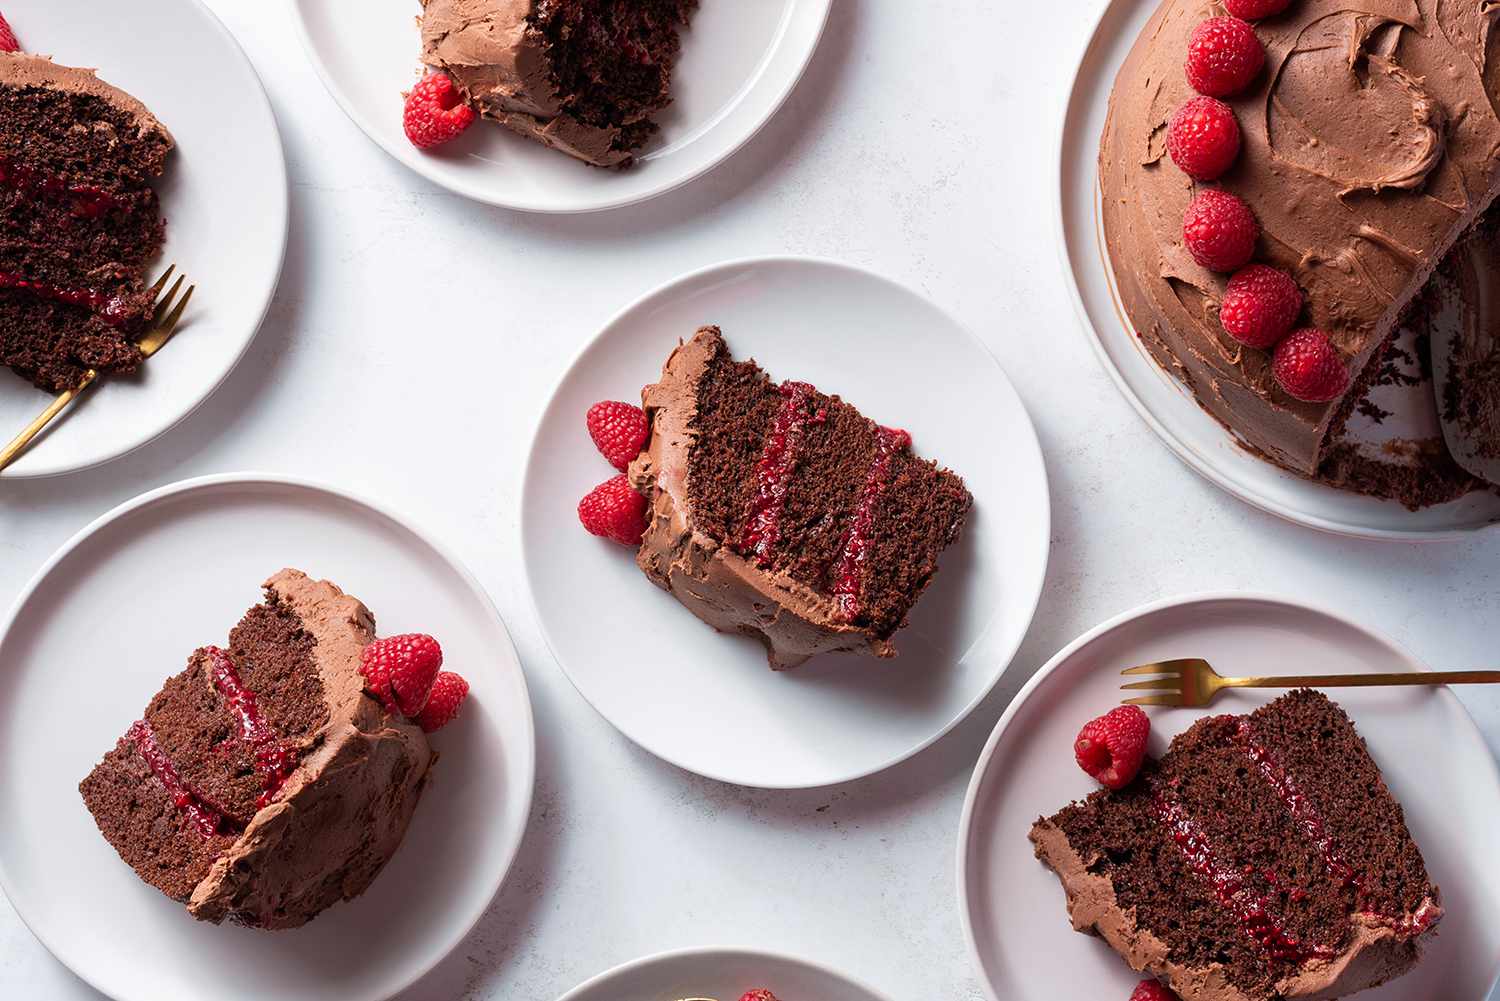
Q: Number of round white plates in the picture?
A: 7